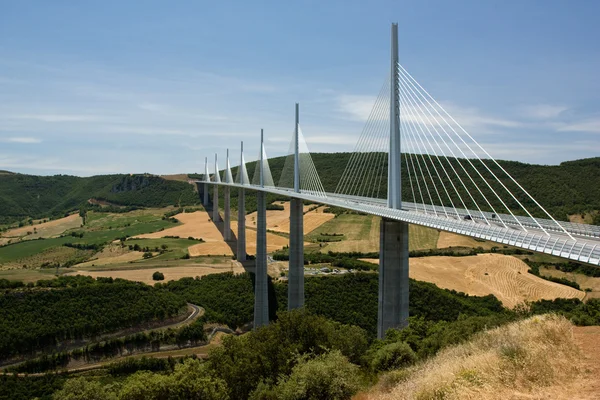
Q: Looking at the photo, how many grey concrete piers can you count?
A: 7